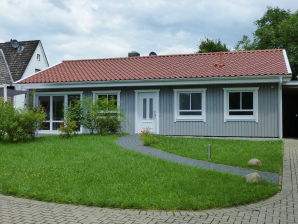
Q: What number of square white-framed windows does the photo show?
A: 3